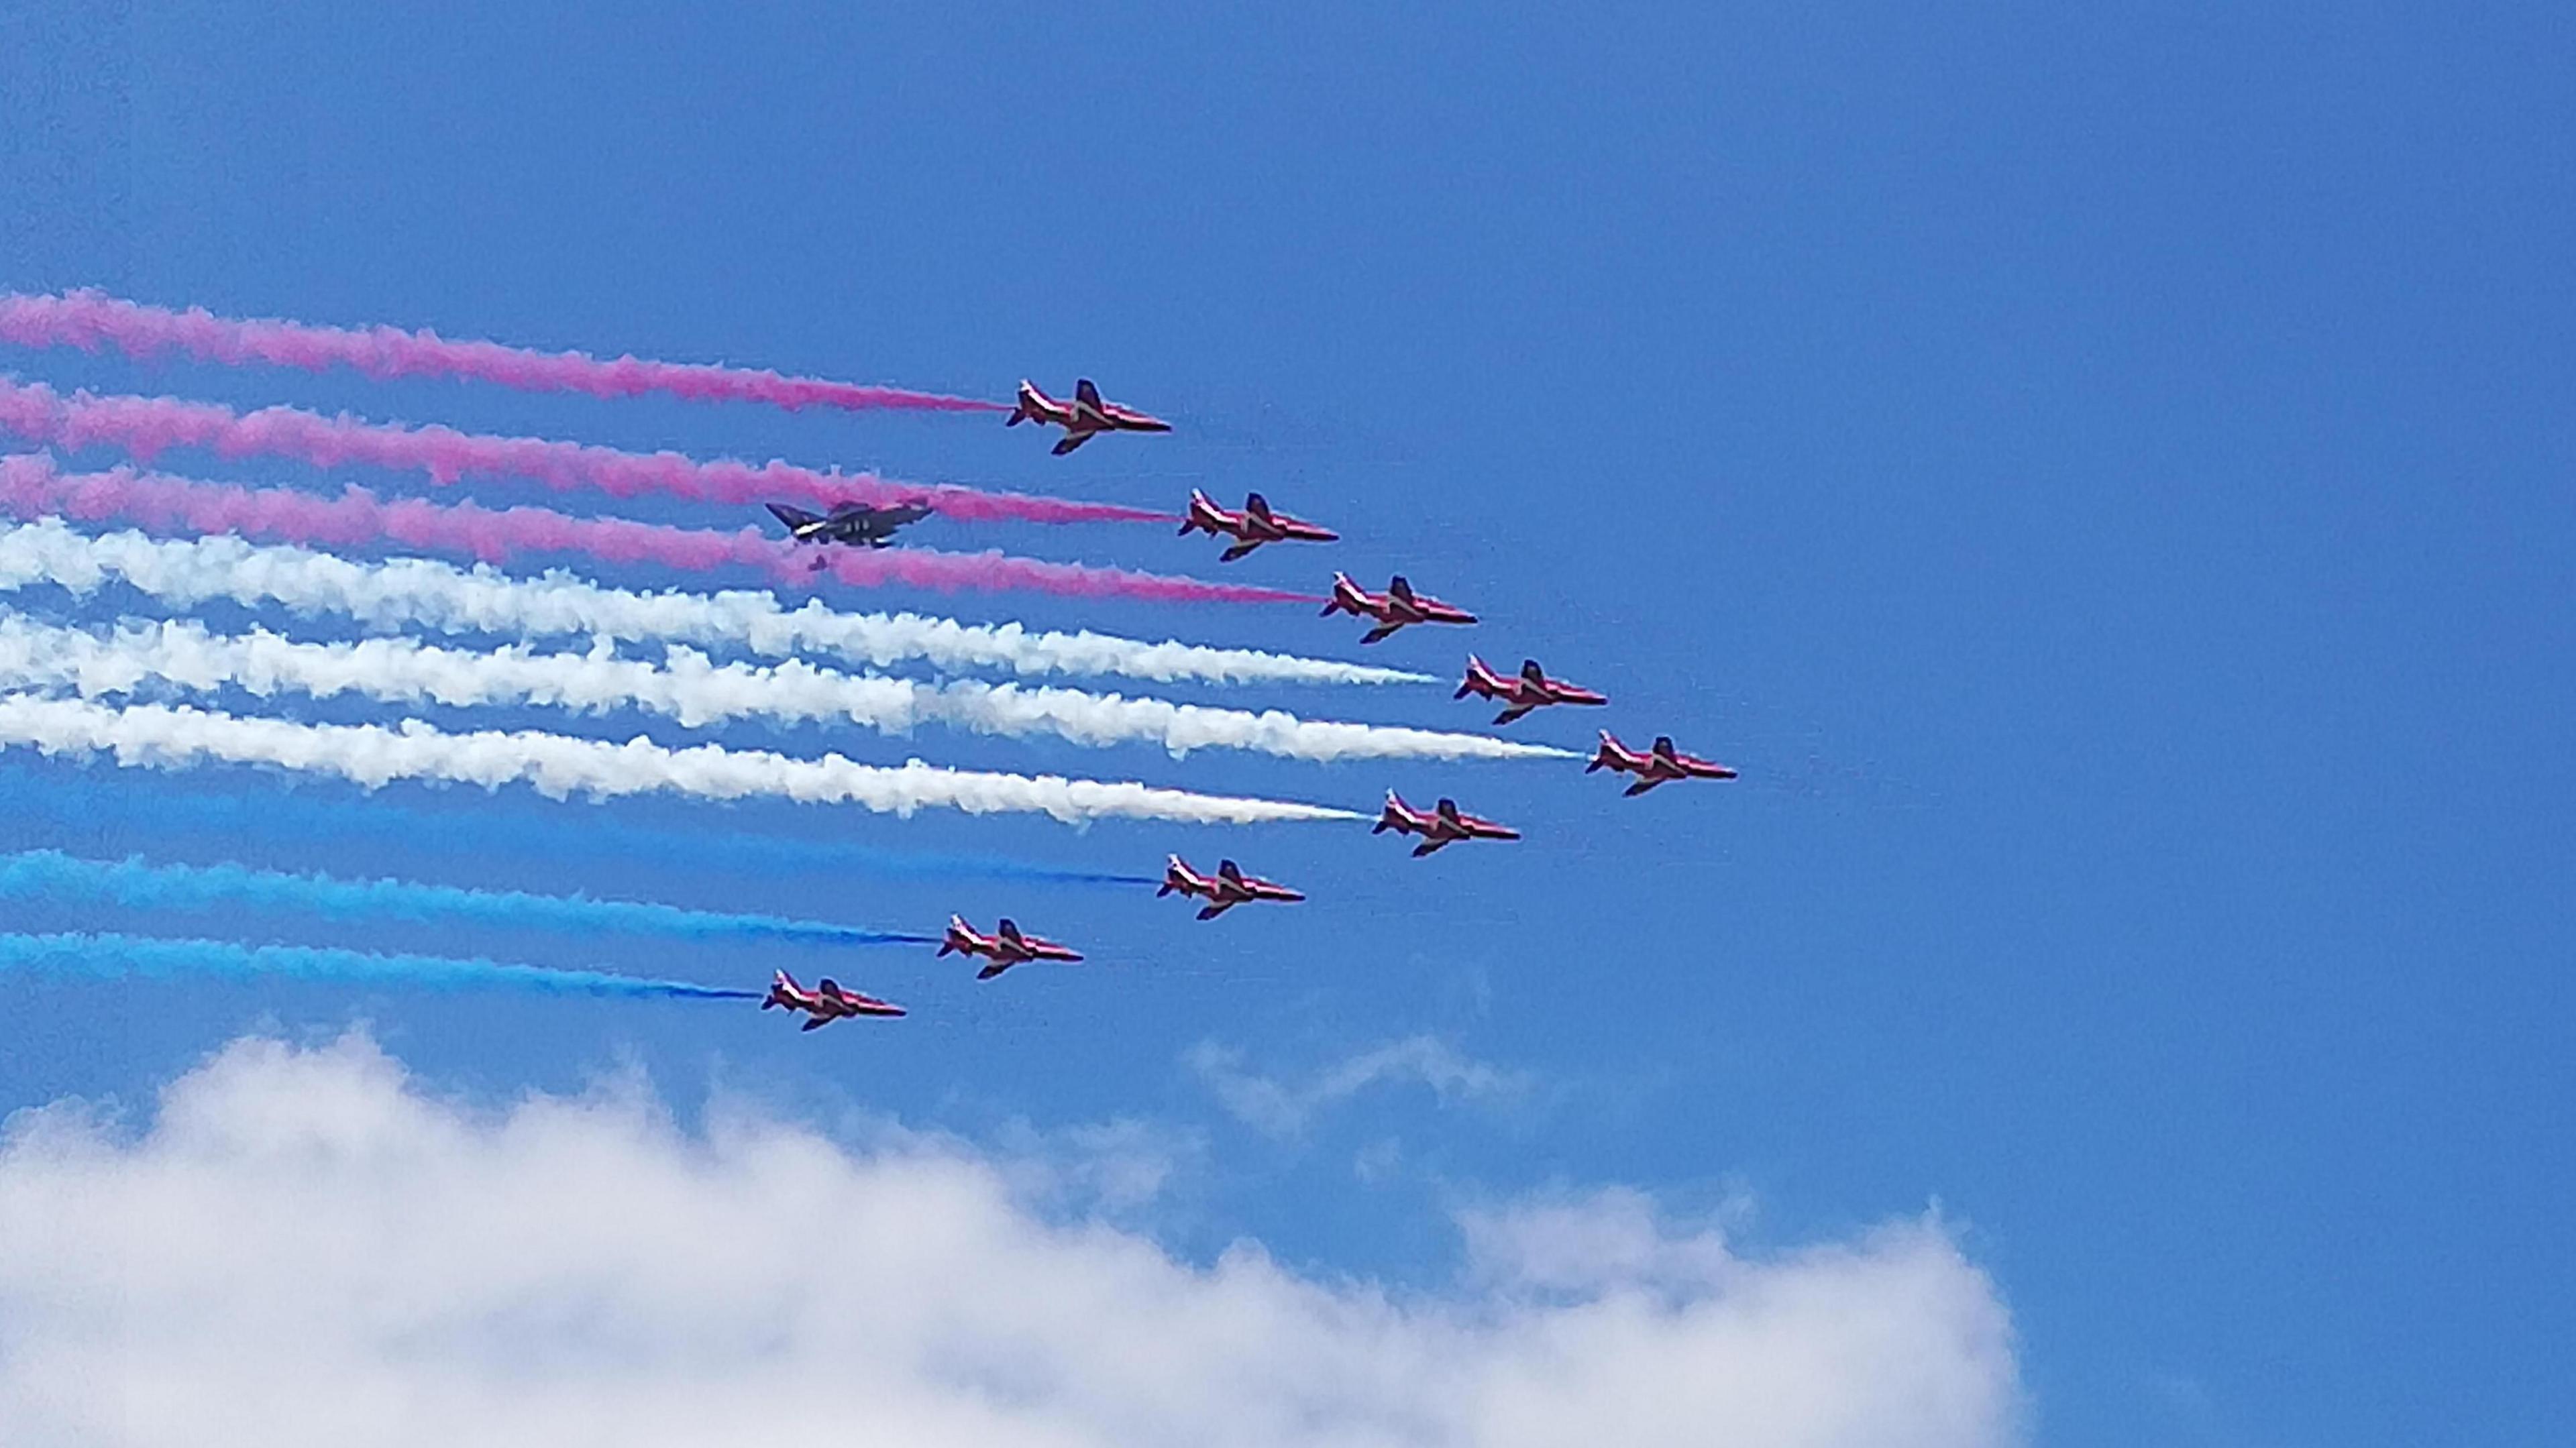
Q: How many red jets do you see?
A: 9